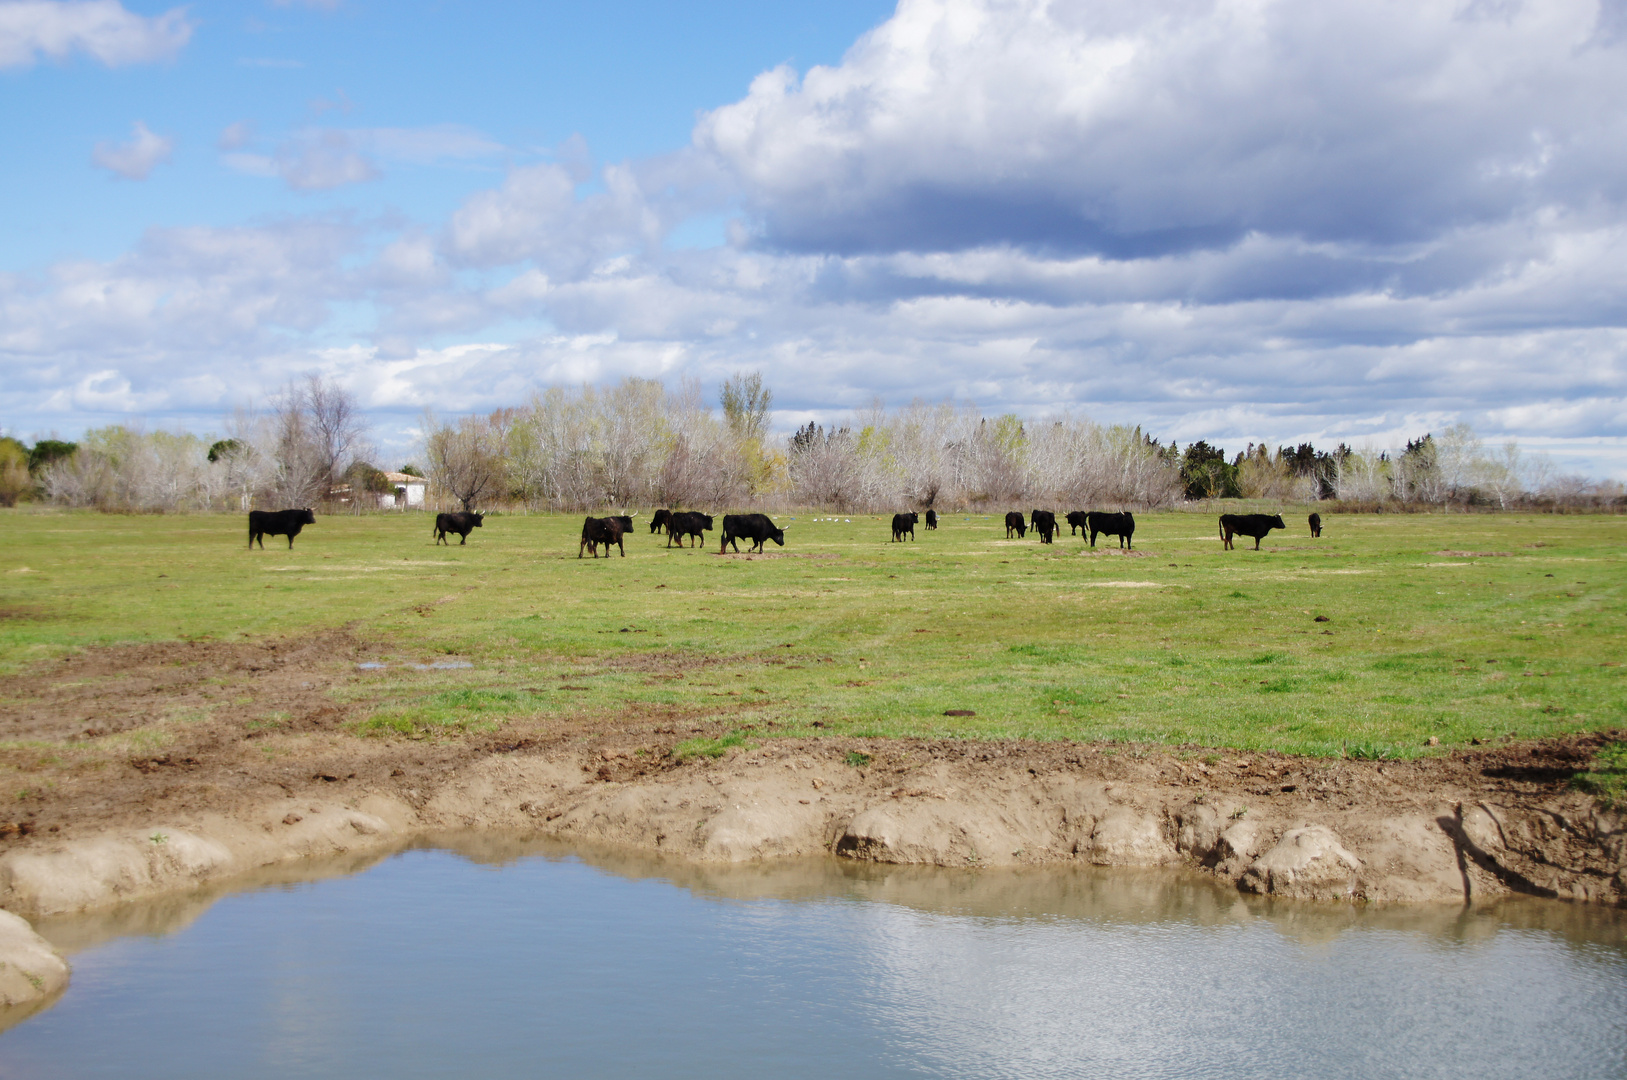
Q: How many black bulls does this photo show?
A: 15